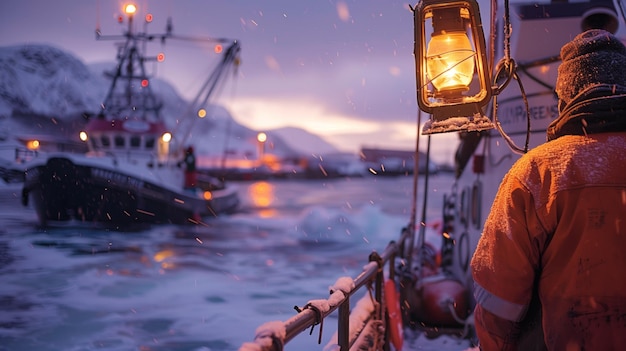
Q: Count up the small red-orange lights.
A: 5